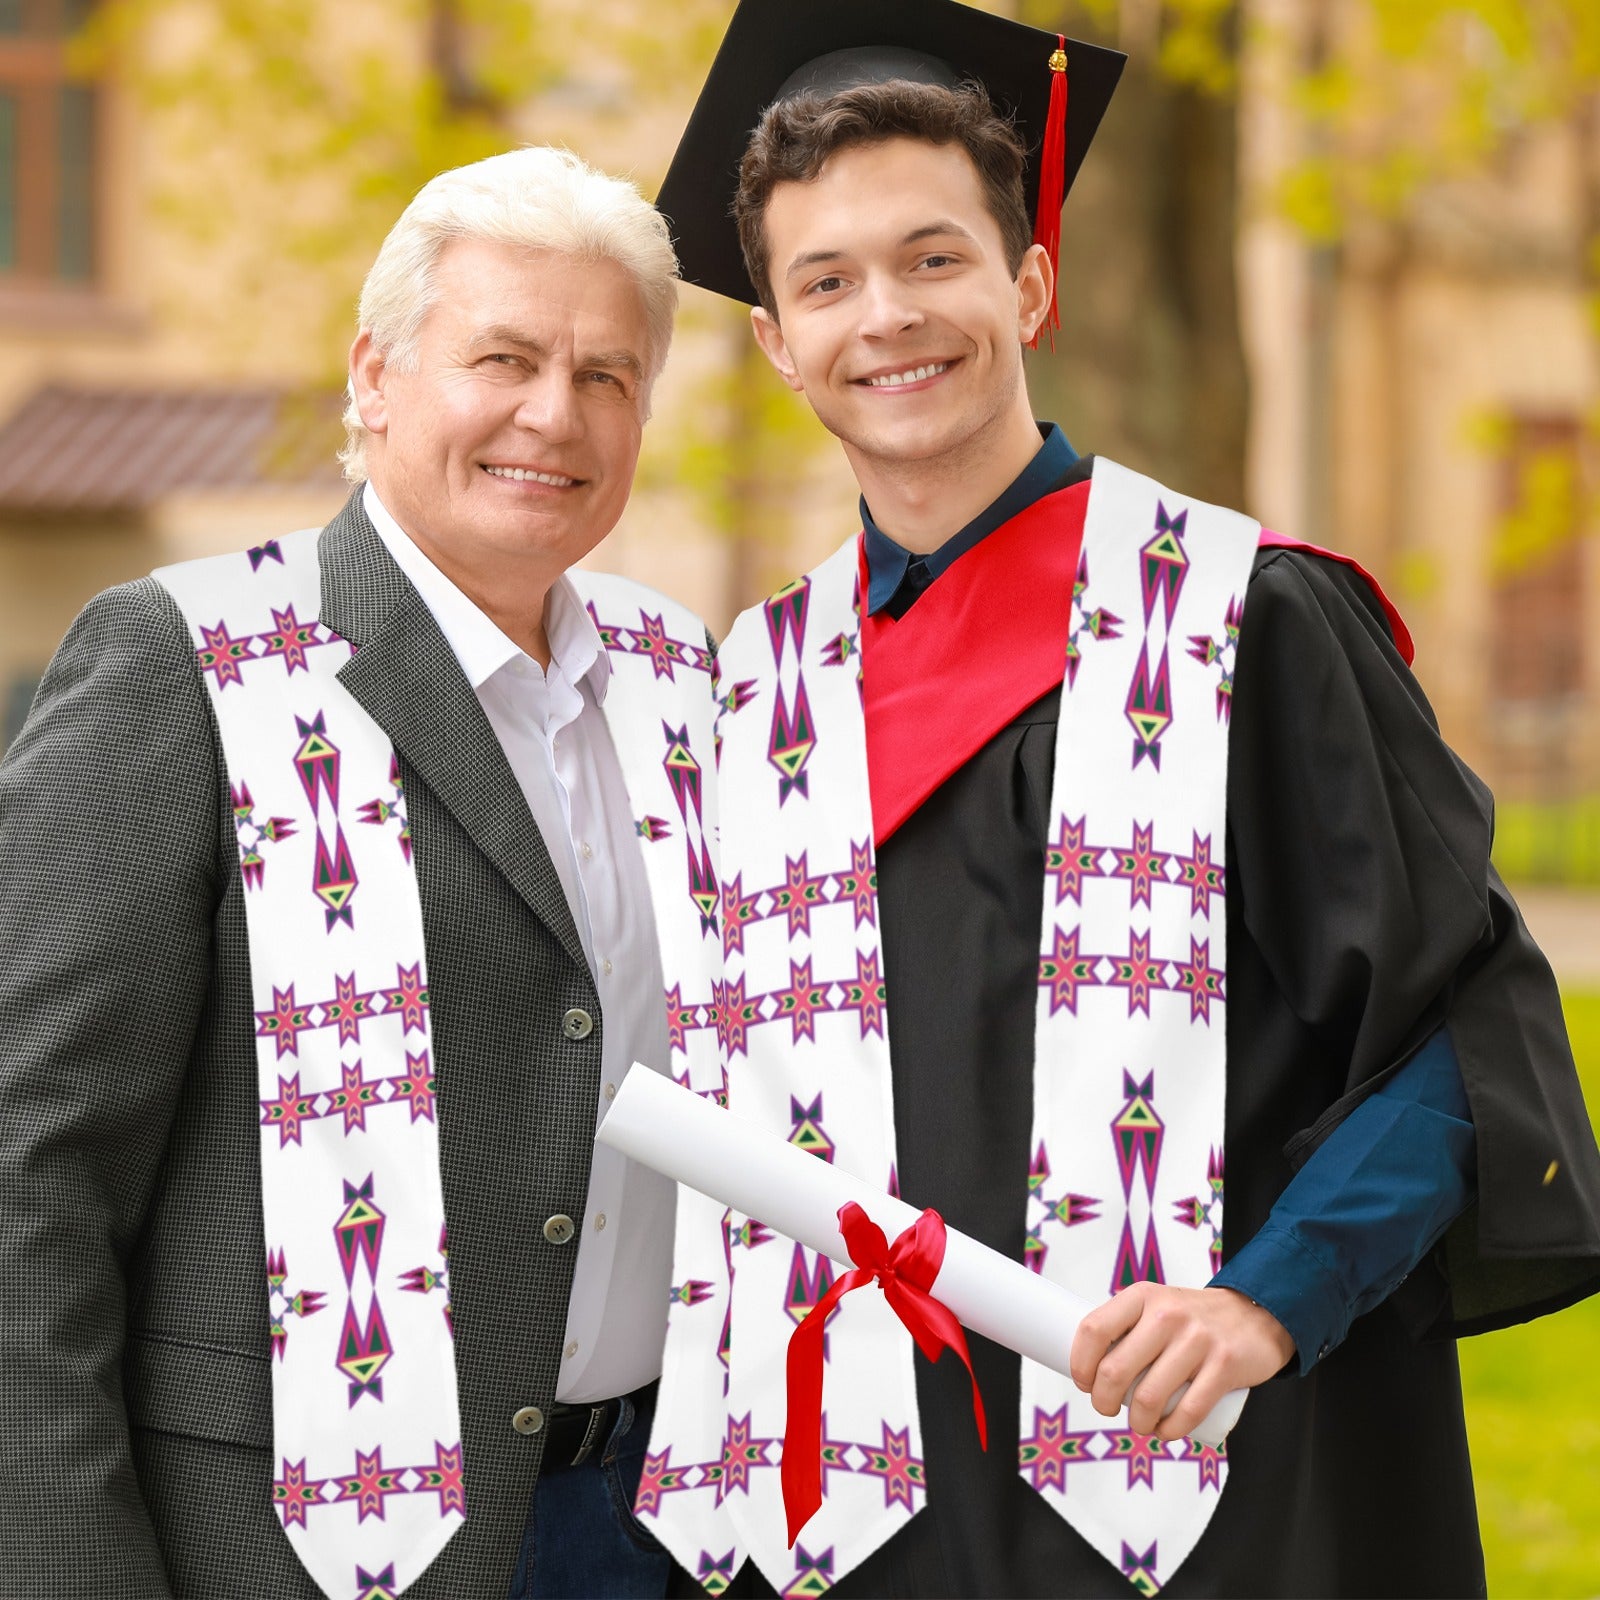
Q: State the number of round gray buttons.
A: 3